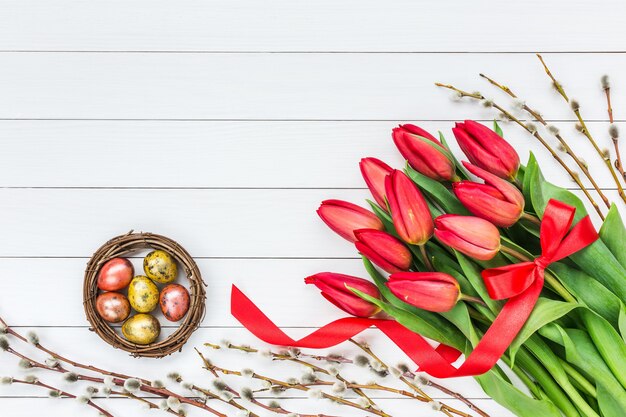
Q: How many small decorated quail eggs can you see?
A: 6